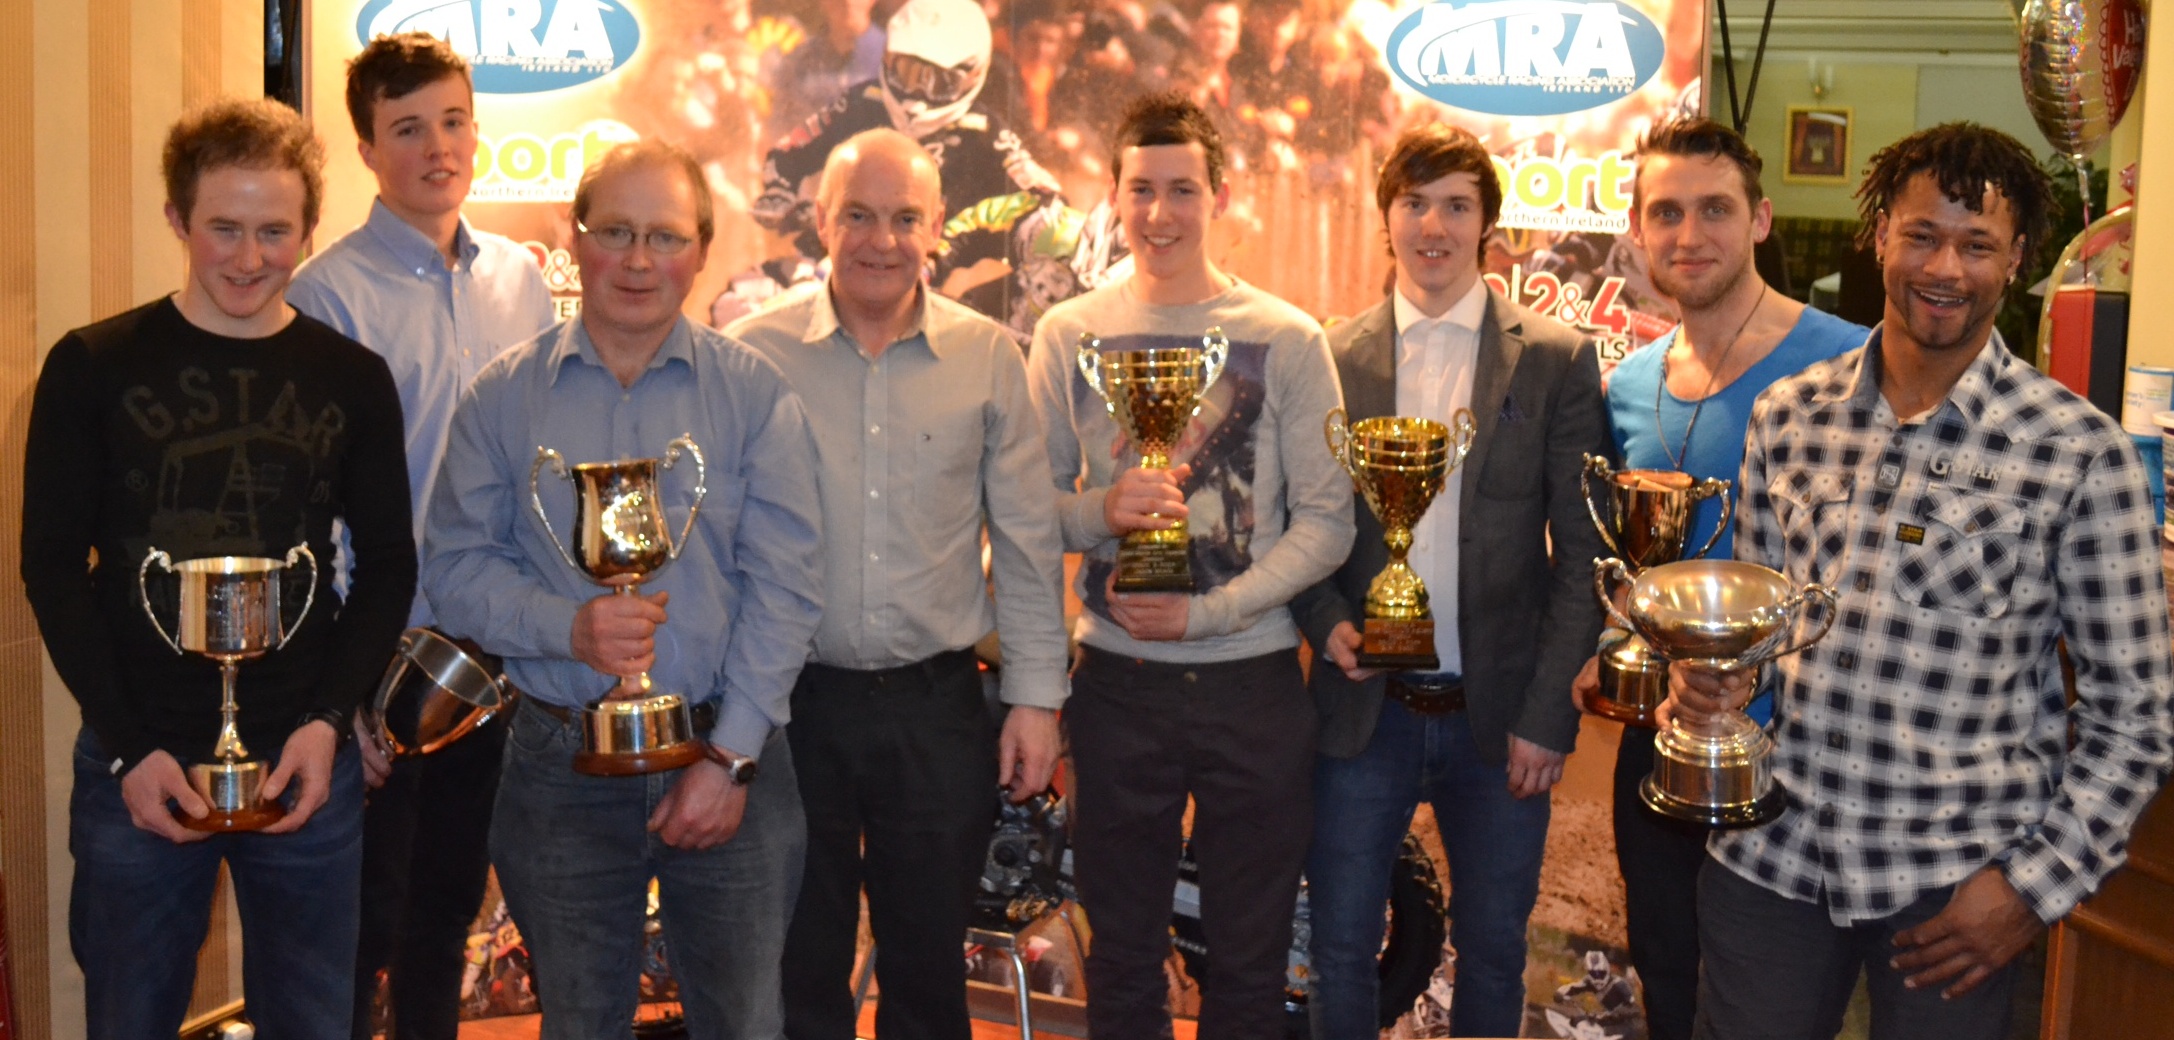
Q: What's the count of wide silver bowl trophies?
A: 1